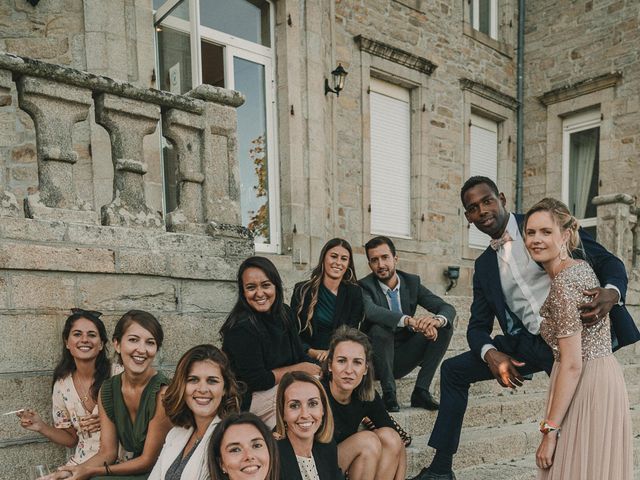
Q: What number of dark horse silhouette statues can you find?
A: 0